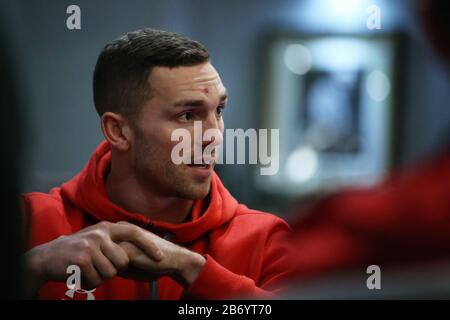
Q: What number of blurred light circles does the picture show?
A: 3